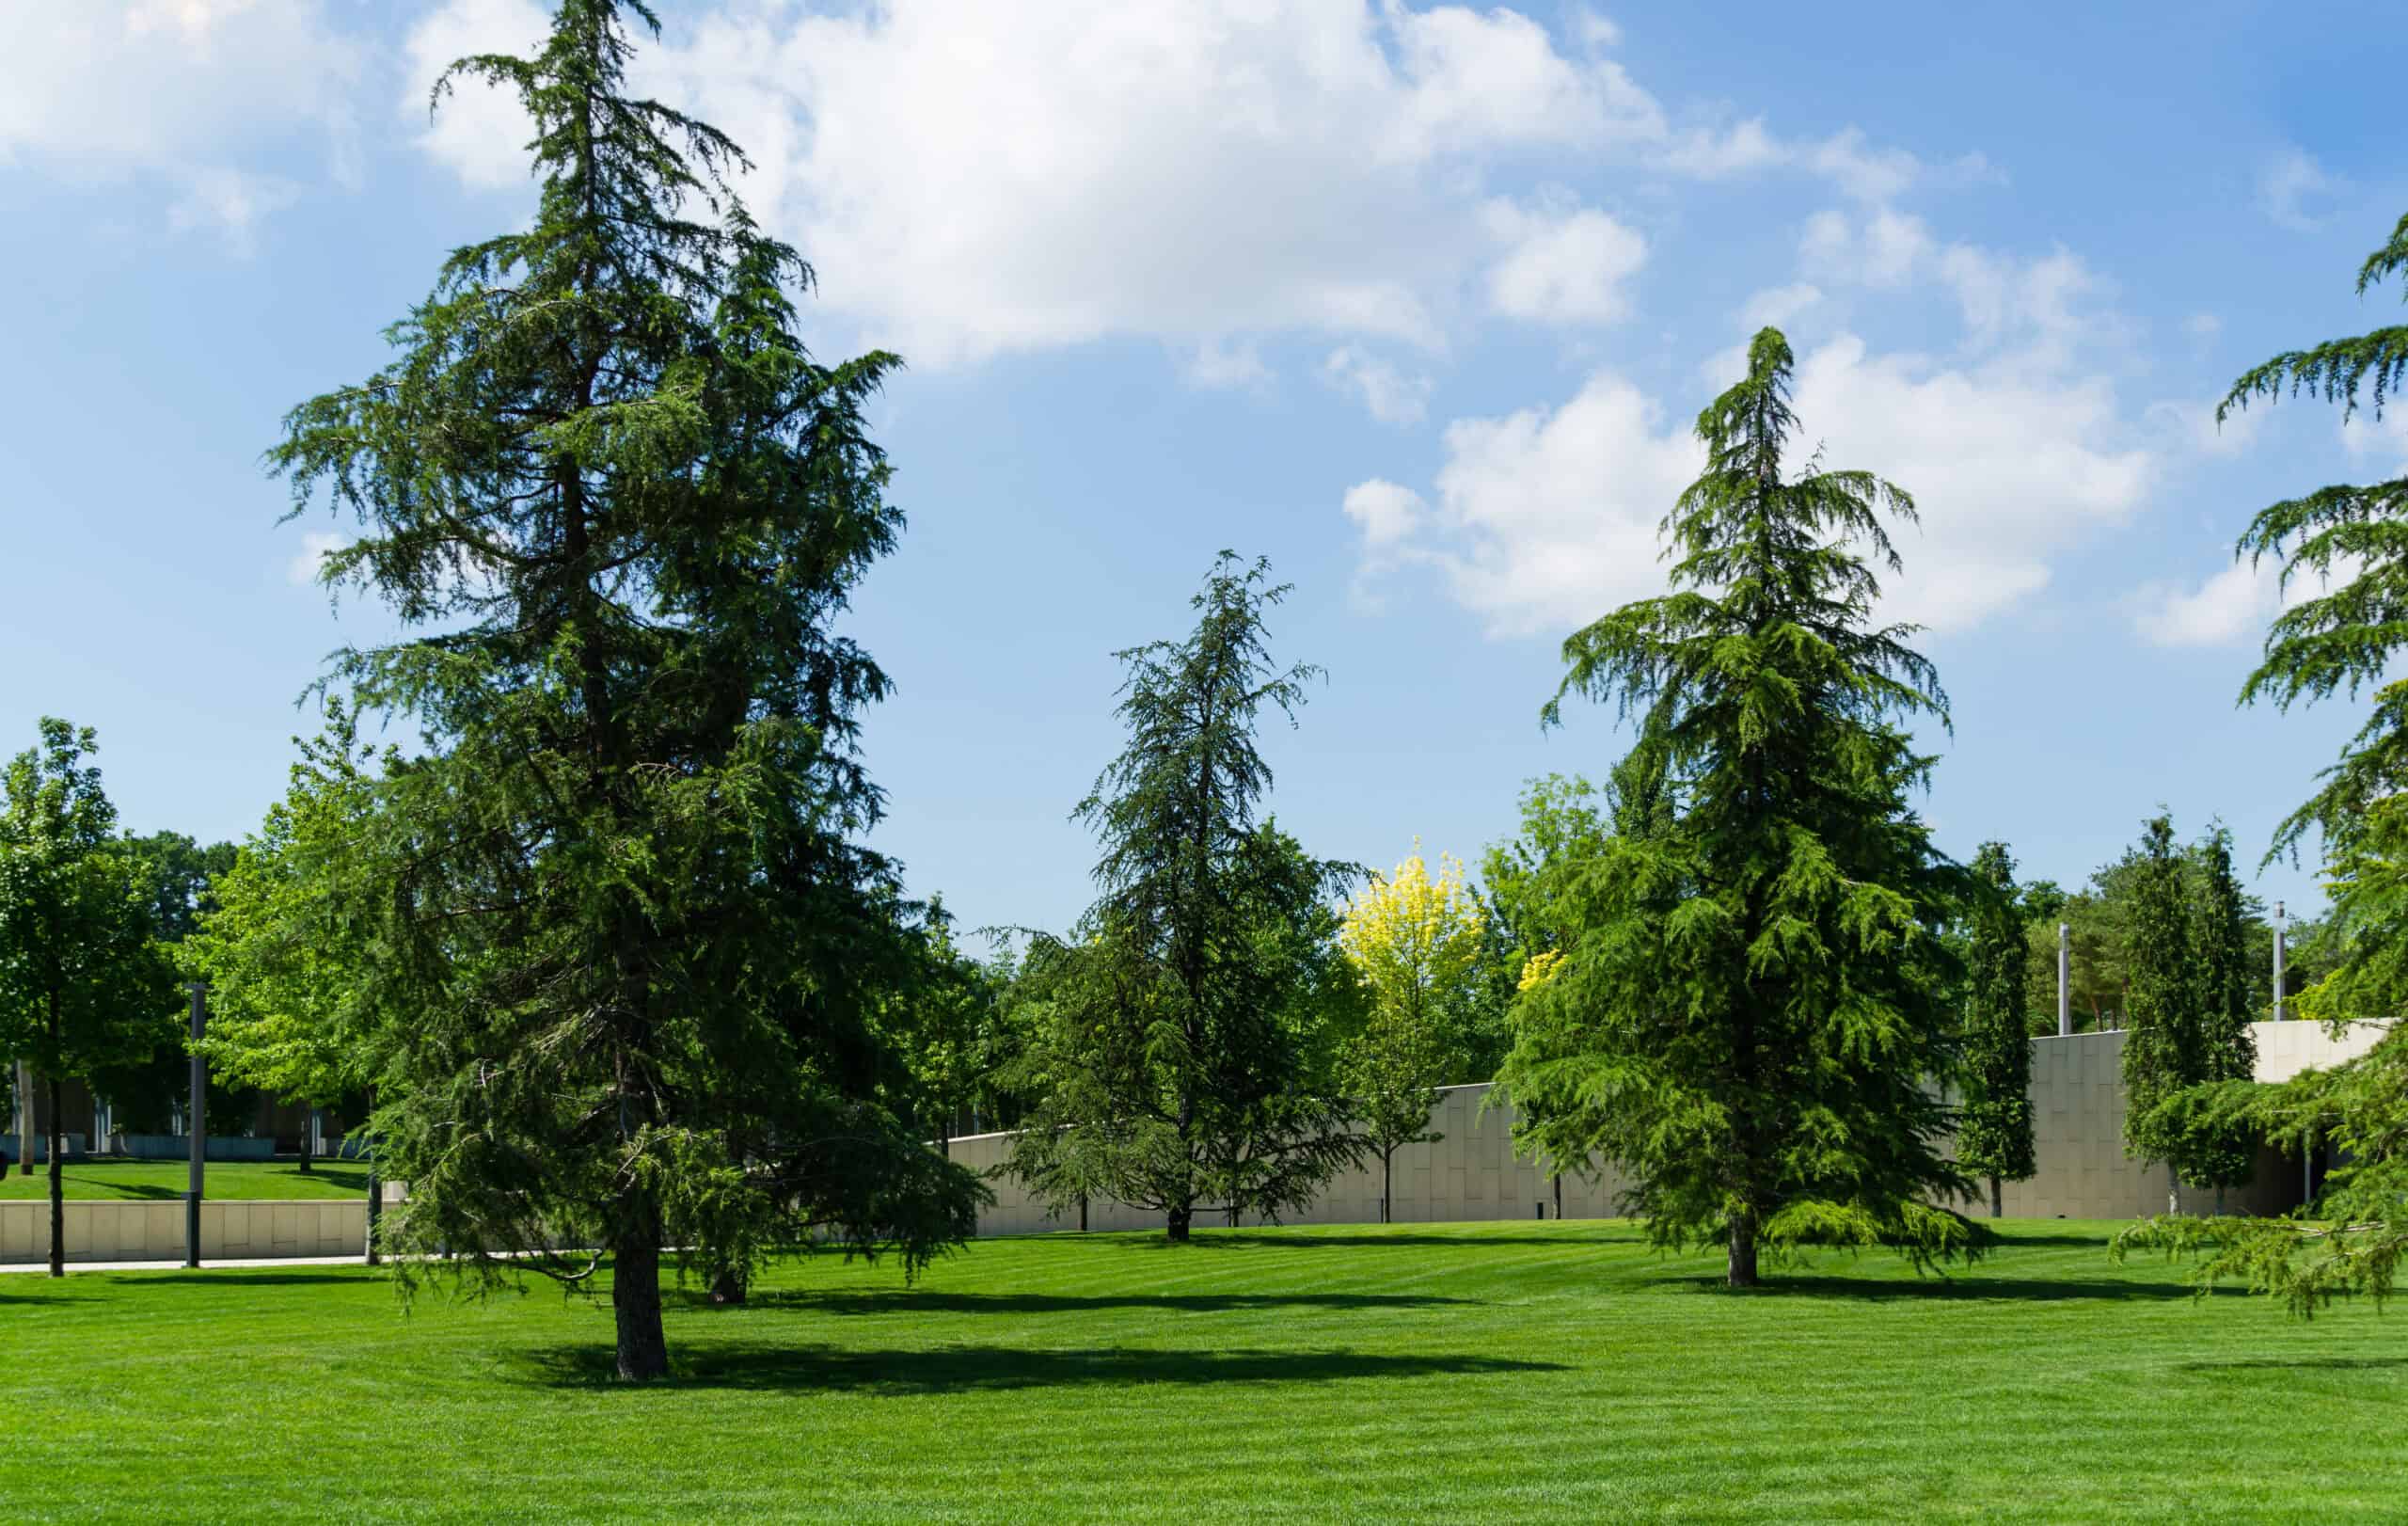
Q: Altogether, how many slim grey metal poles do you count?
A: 3